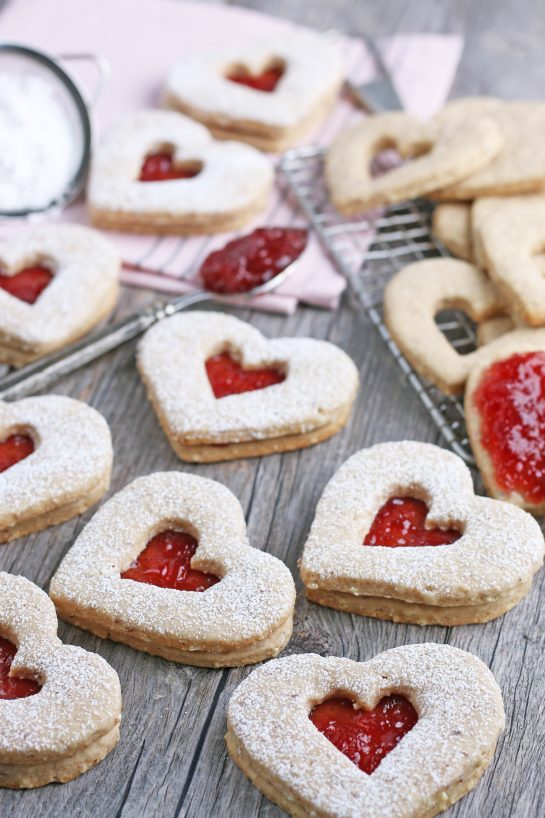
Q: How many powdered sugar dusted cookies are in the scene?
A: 9